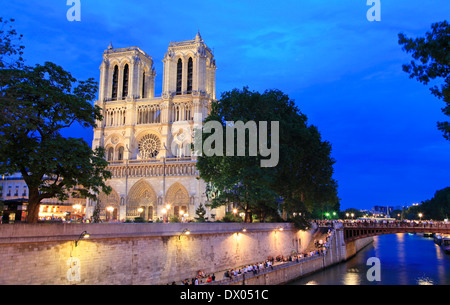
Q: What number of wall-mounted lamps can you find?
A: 5